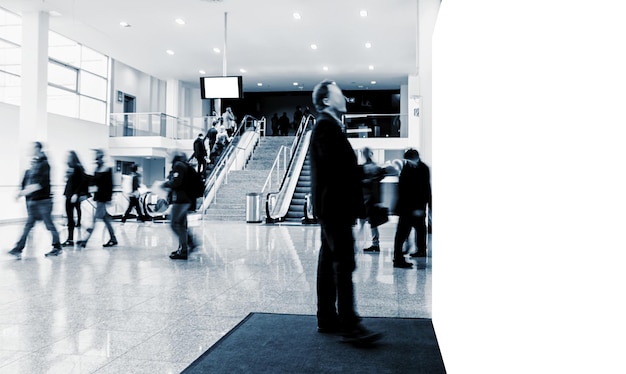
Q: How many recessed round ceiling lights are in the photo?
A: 15